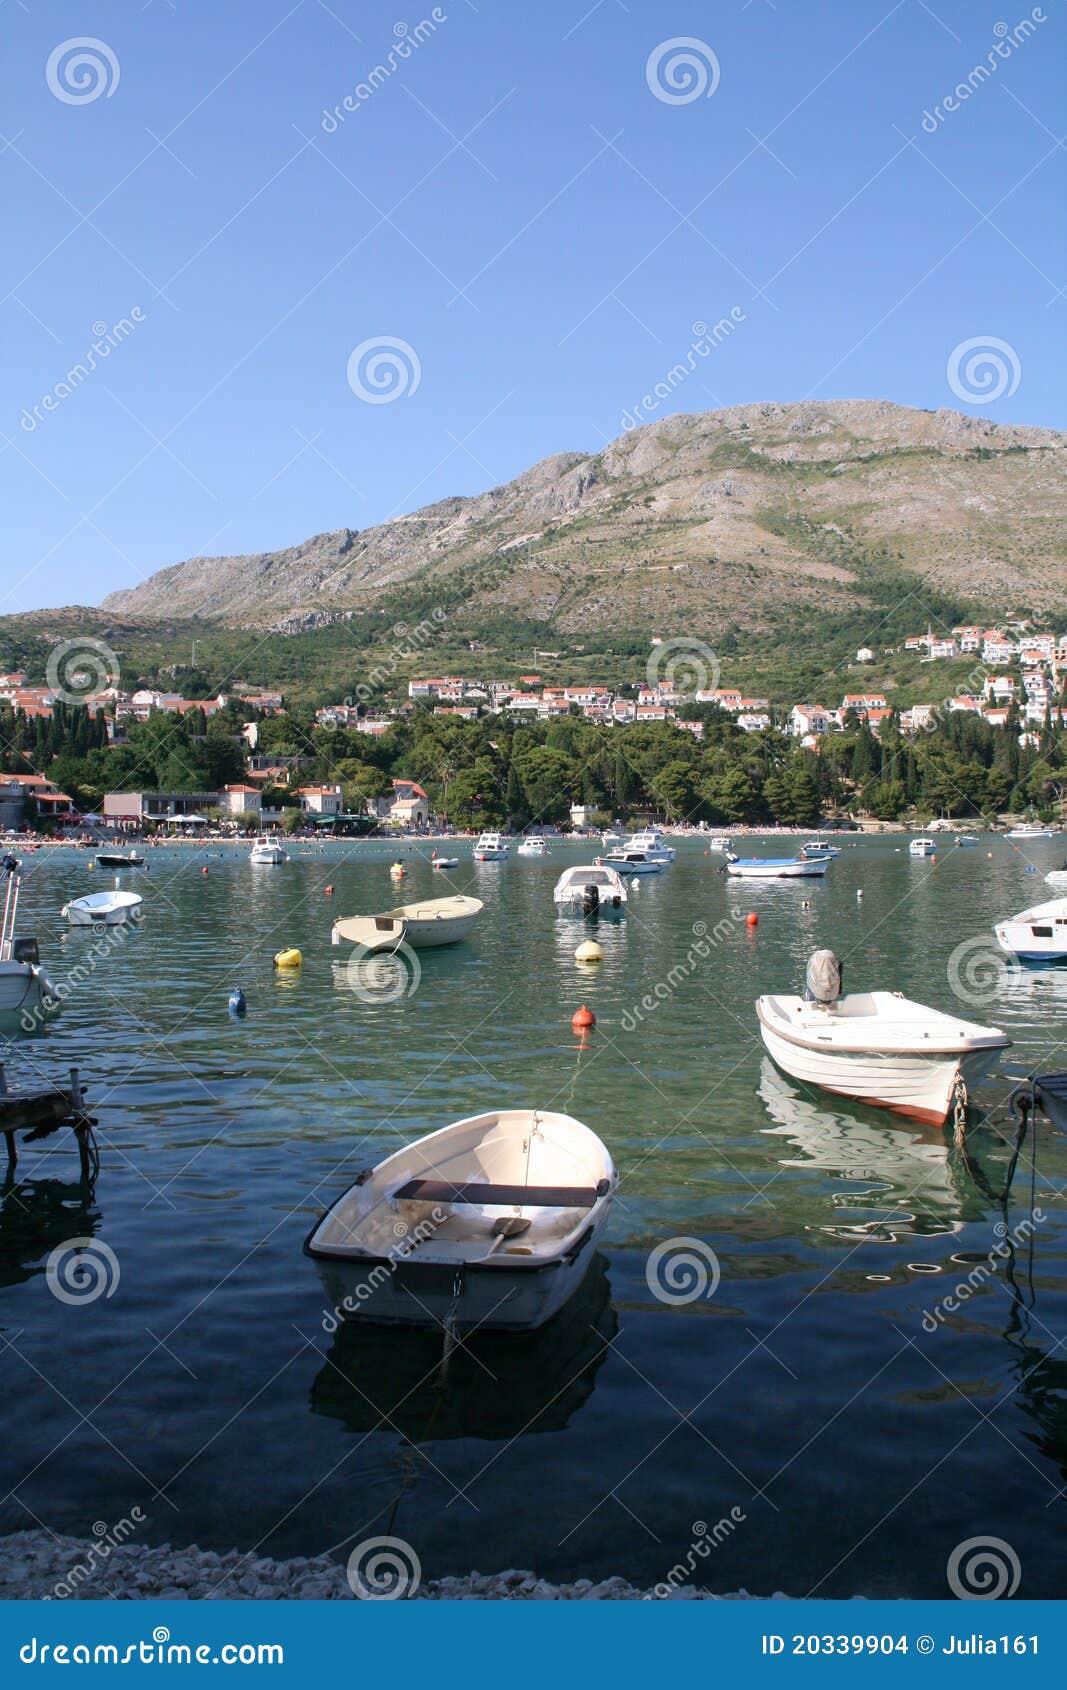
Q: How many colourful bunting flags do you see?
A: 0